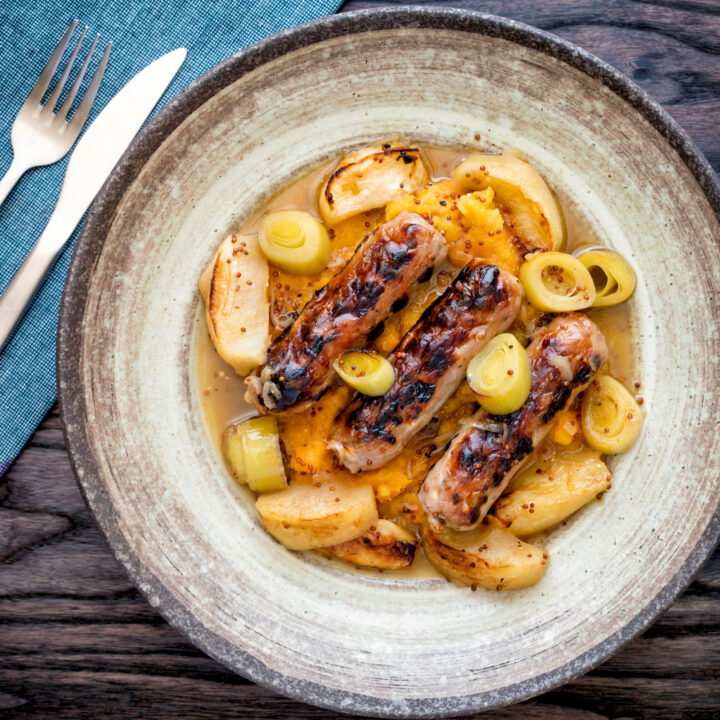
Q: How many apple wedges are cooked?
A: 7